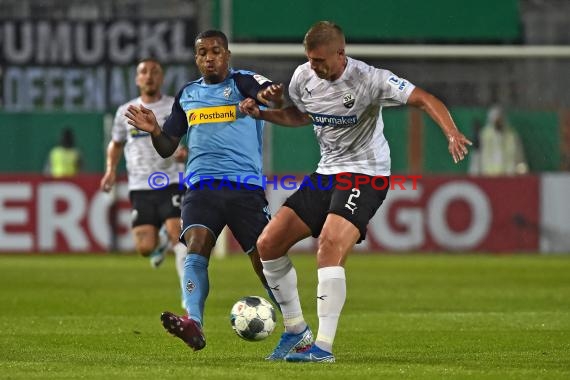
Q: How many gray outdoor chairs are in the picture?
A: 0